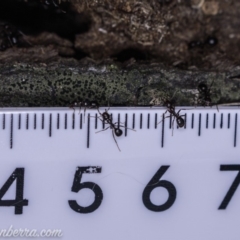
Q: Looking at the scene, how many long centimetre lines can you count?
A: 4